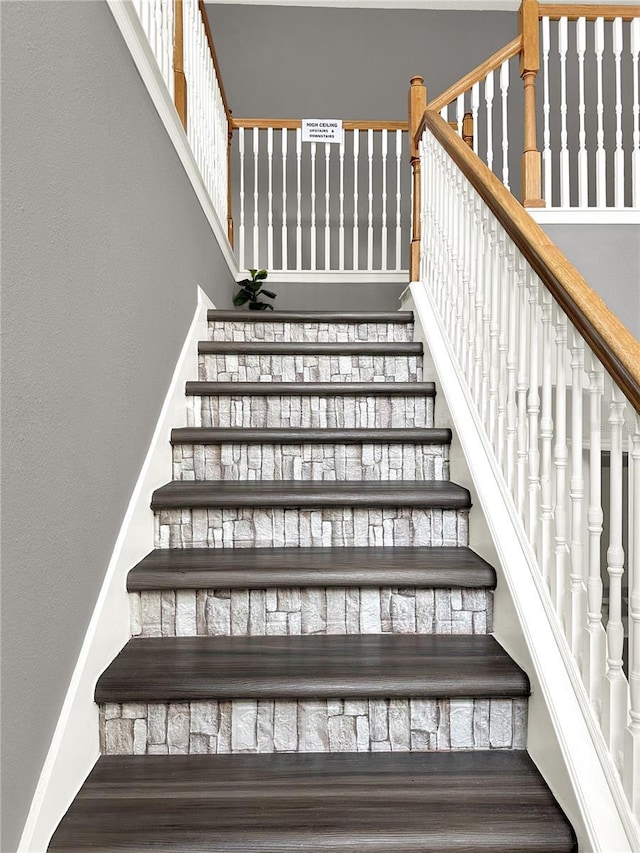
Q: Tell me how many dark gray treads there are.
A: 8